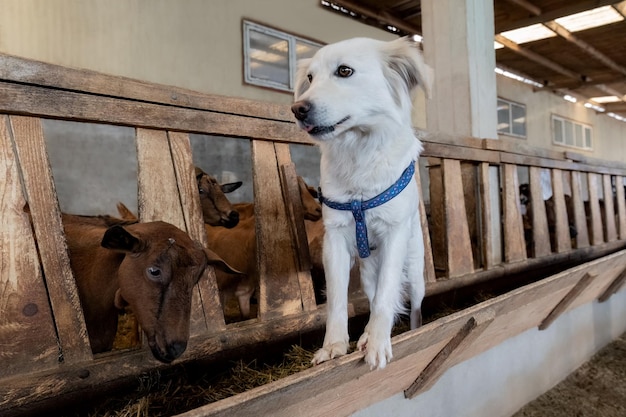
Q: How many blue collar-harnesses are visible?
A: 1